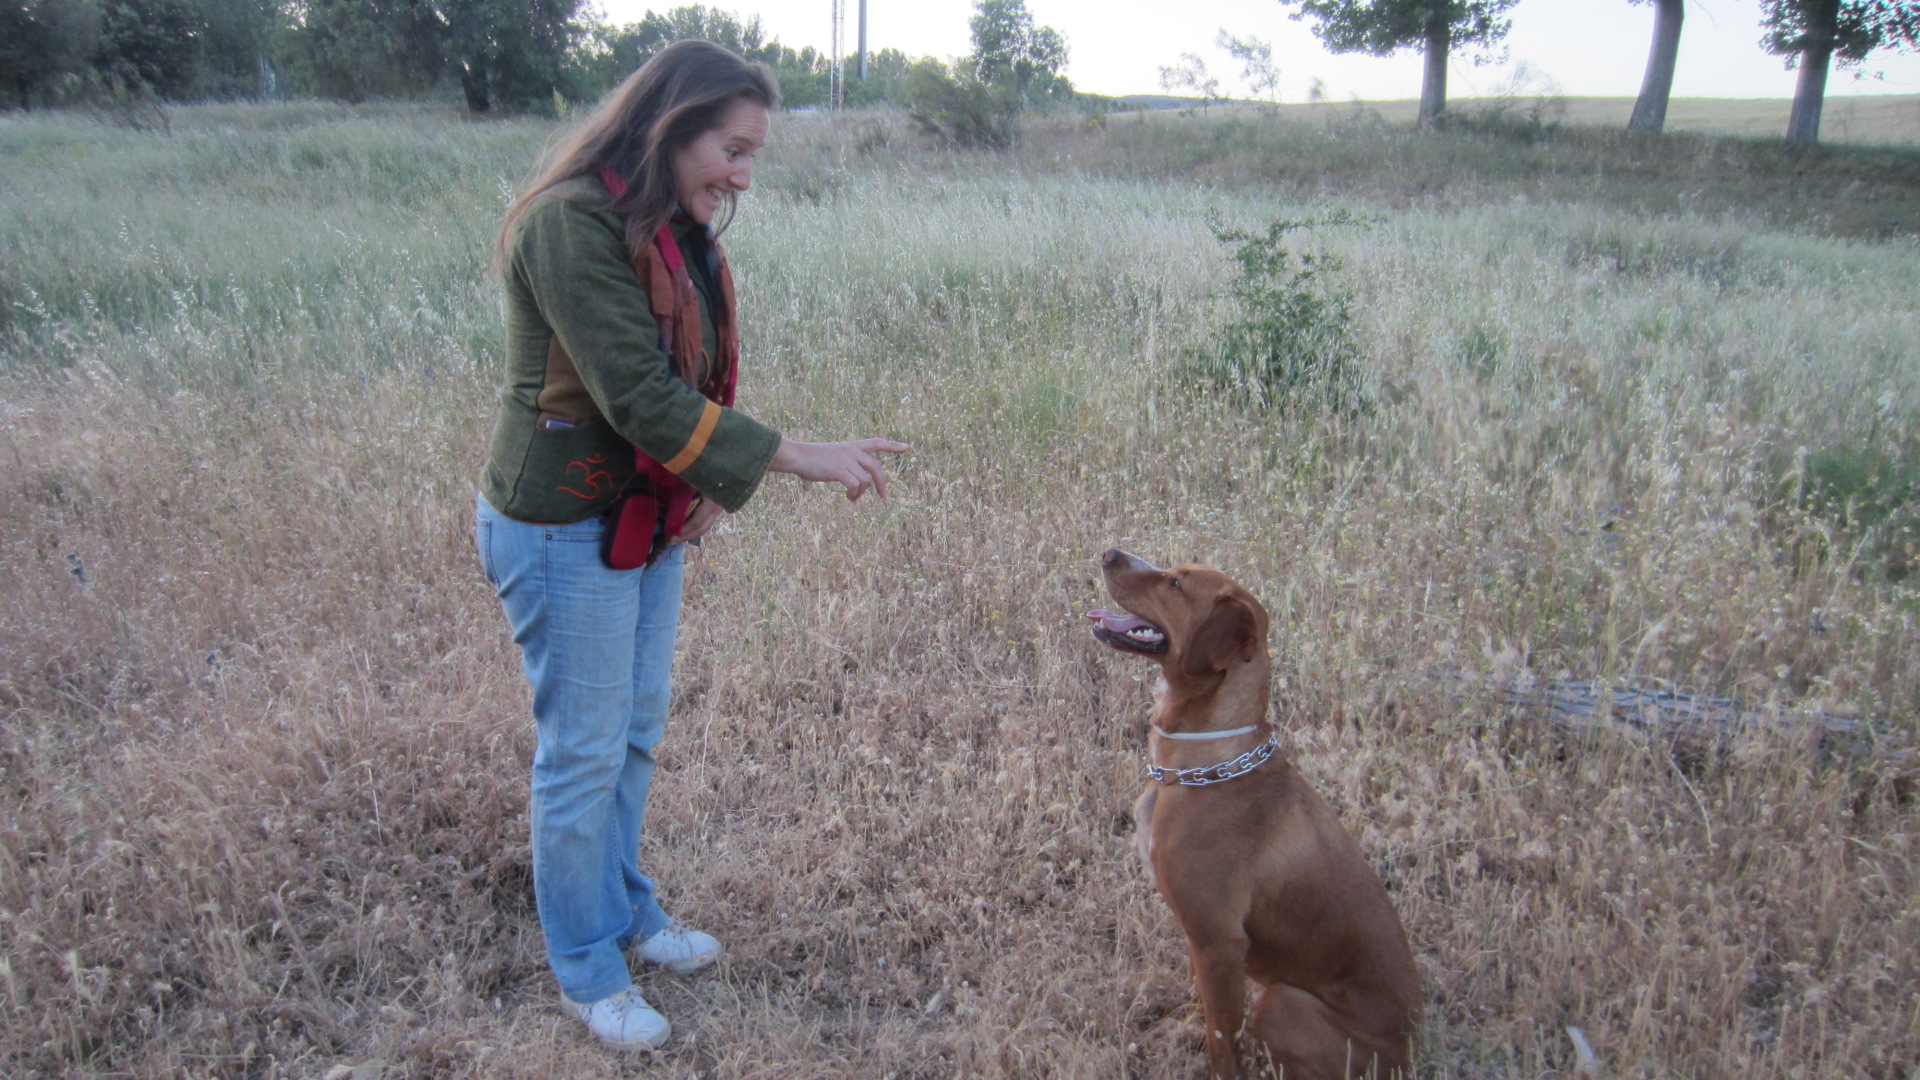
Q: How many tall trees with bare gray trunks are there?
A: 3